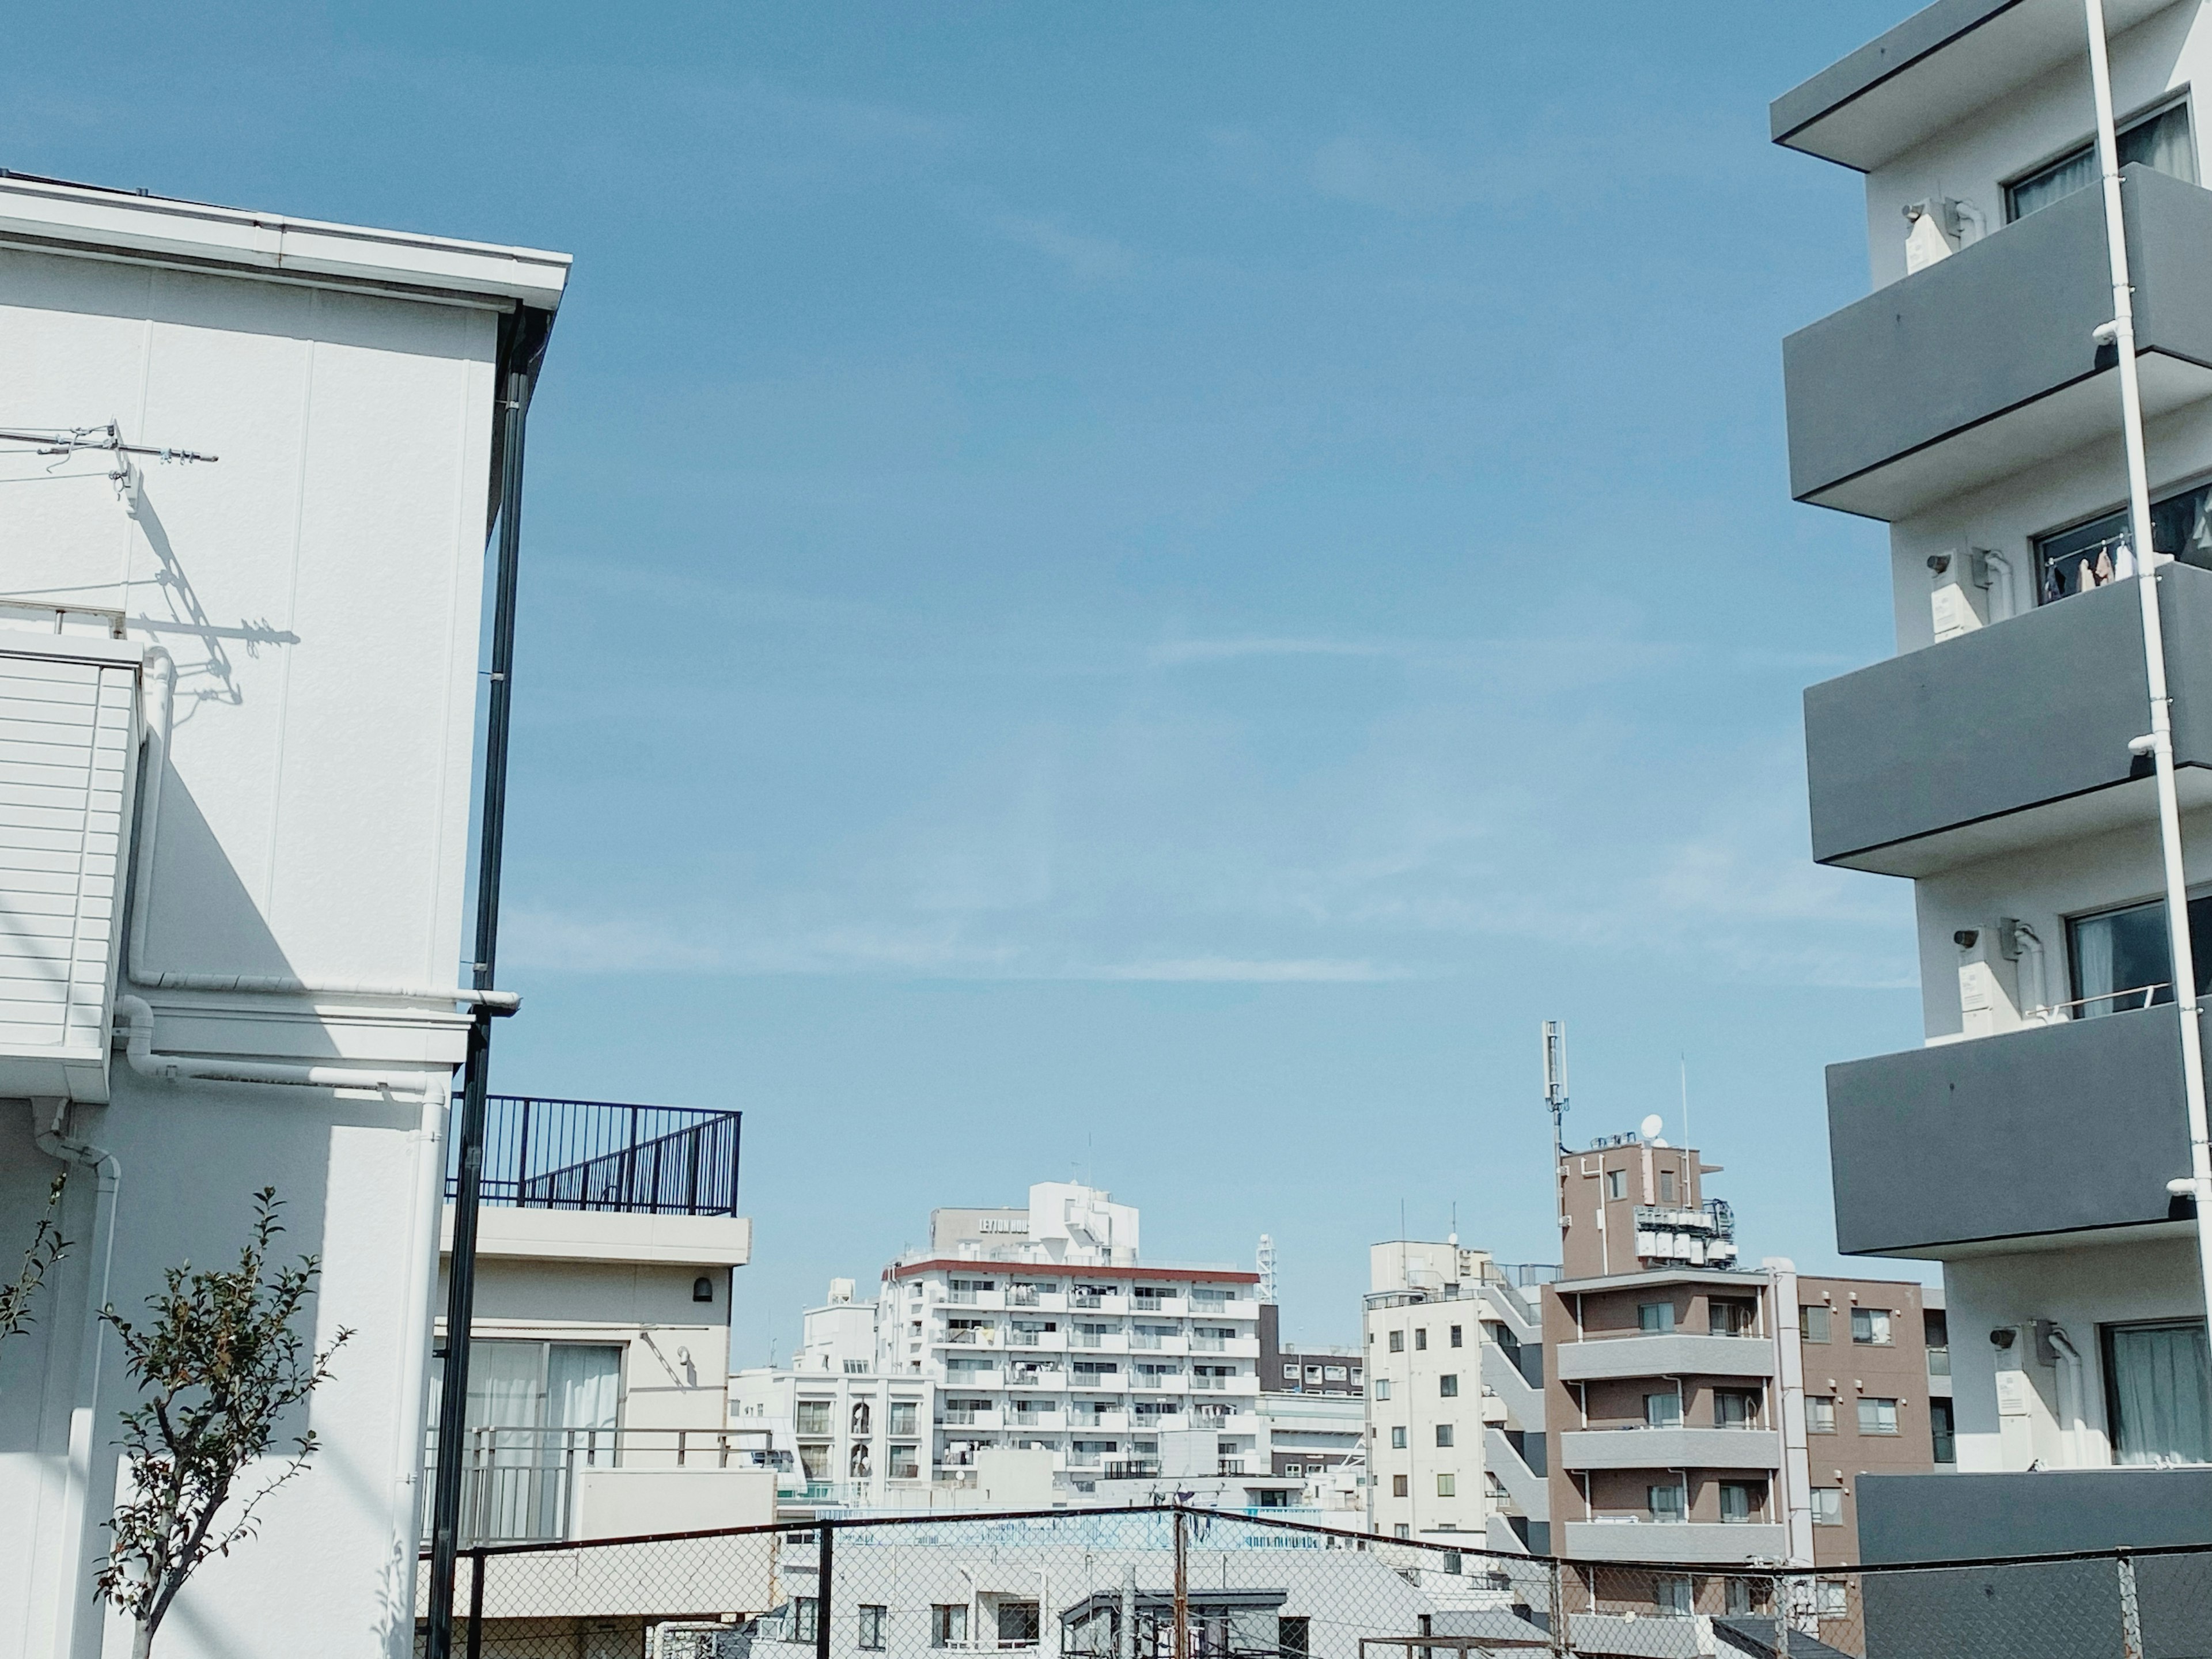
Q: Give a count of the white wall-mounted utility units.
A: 4